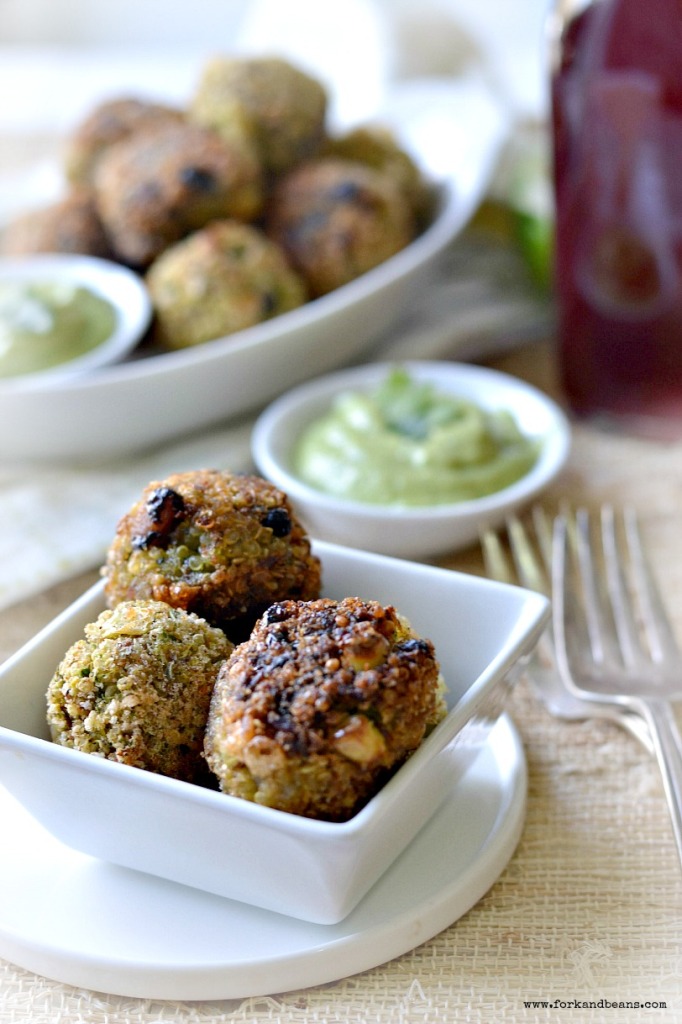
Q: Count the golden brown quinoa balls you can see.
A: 10